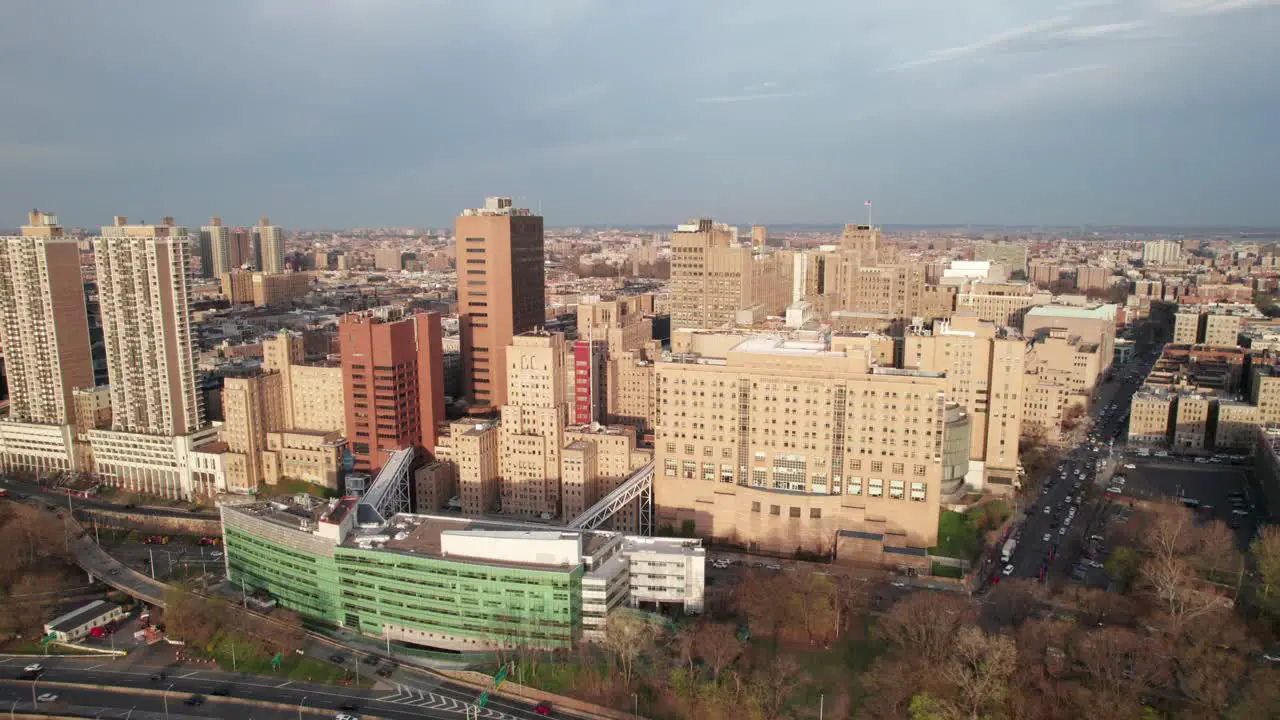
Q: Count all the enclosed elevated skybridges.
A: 2